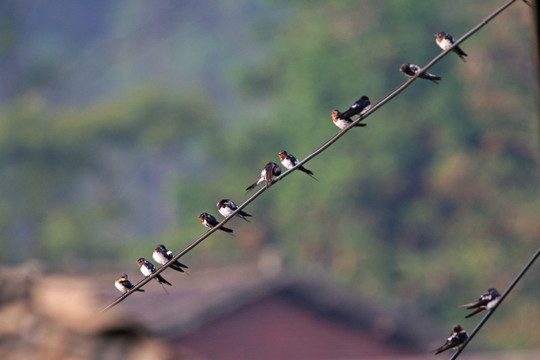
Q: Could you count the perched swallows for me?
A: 13